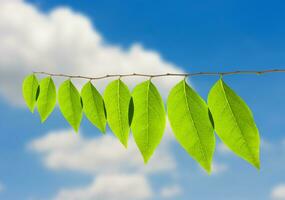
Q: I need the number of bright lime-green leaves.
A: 8